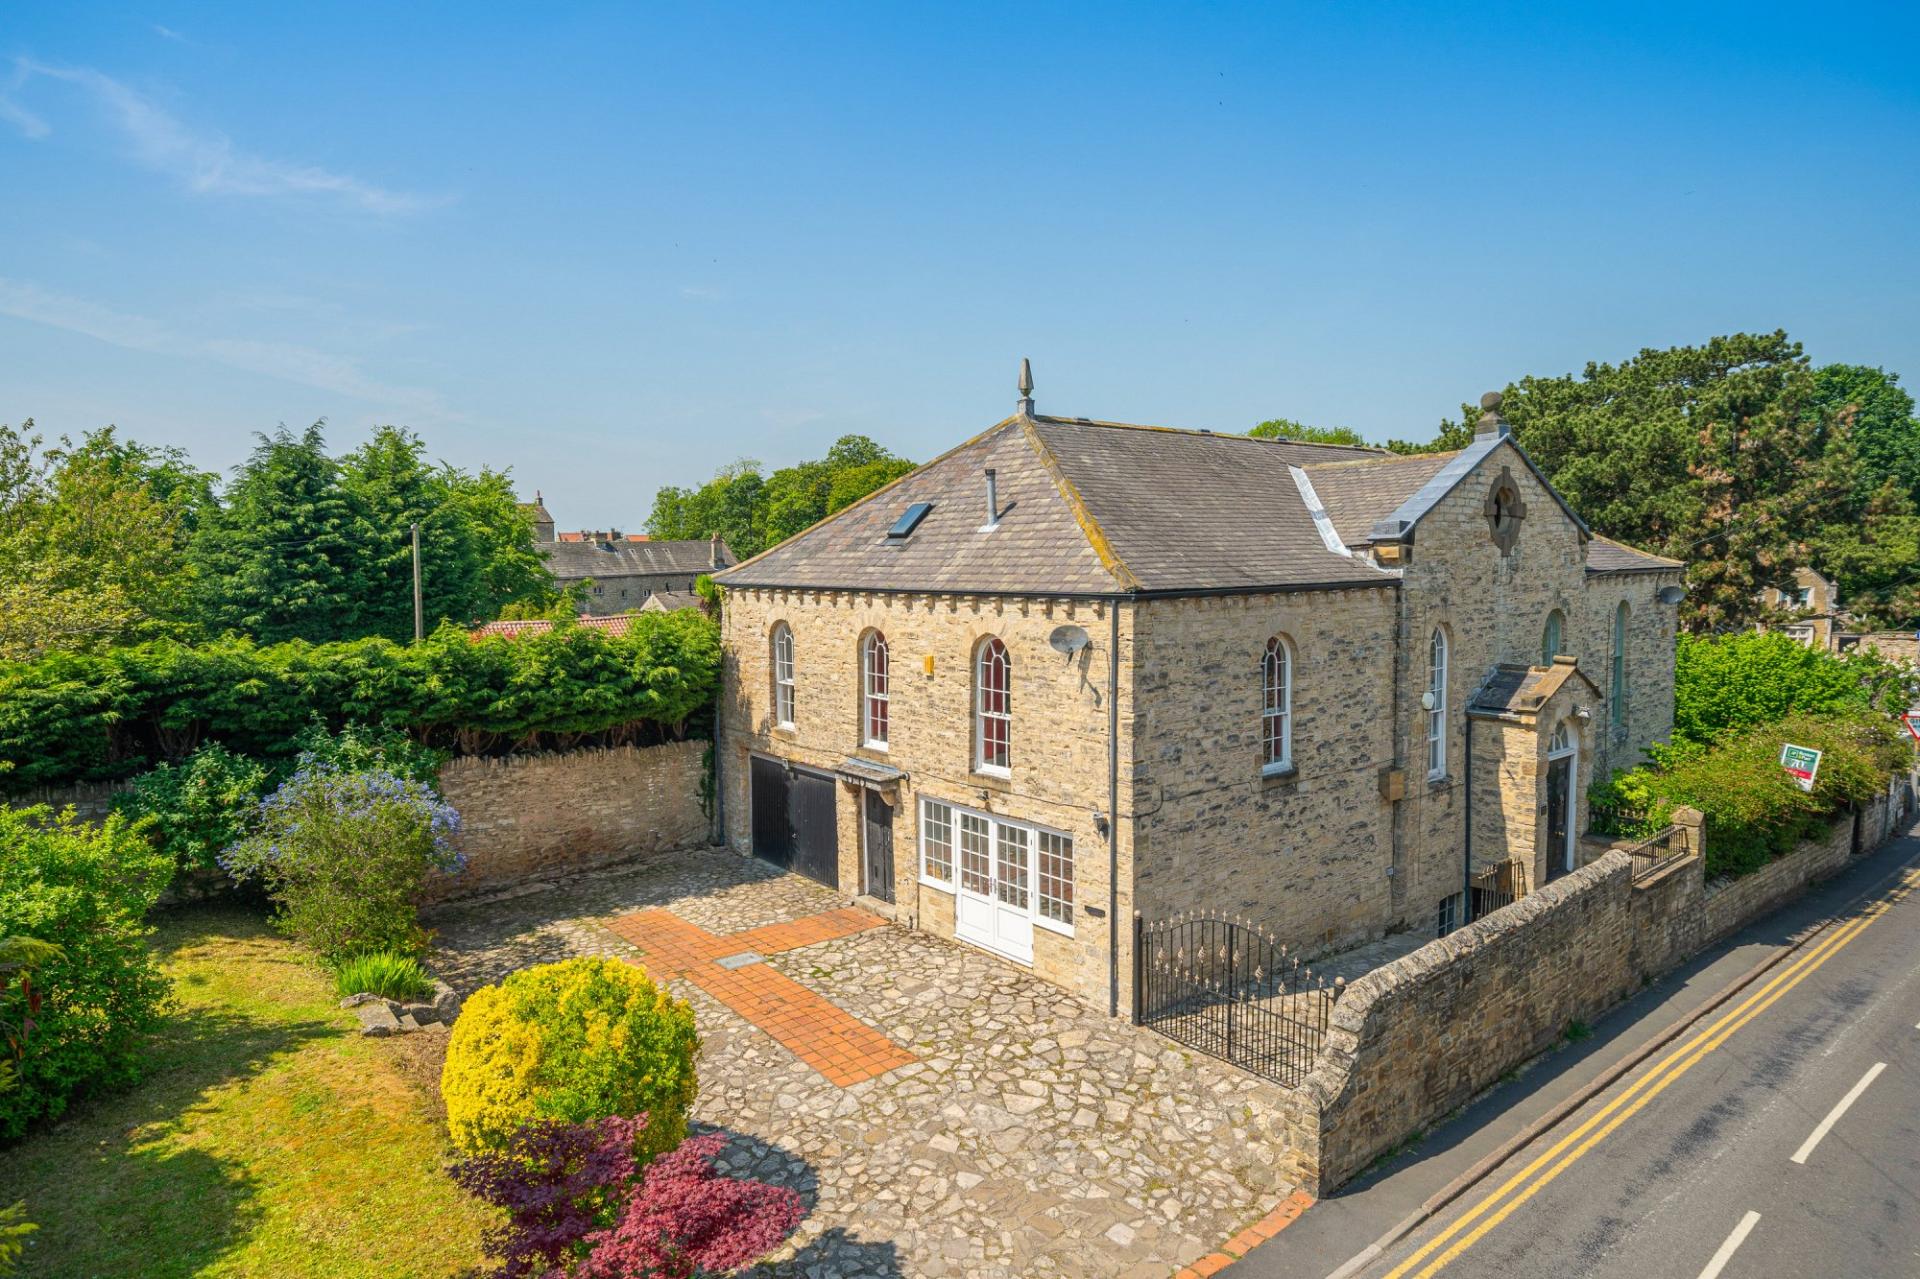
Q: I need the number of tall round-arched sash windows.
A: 7